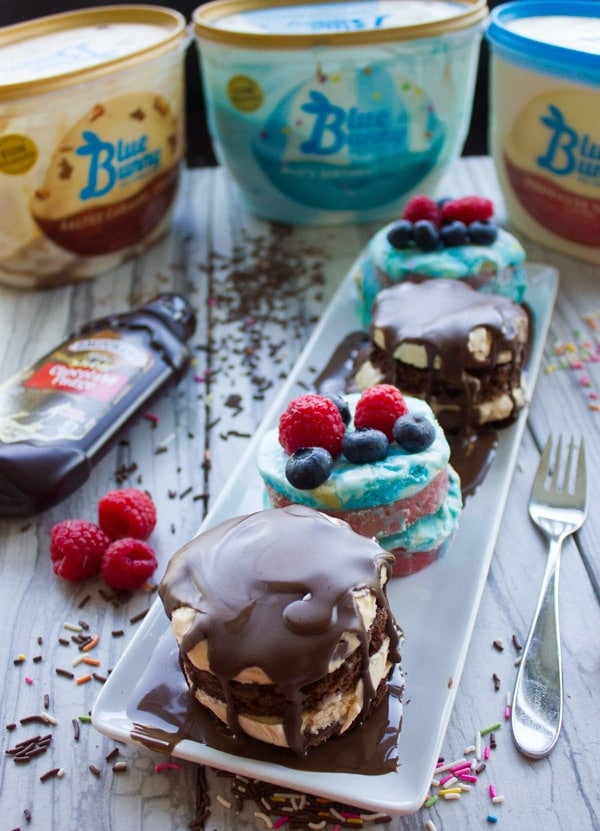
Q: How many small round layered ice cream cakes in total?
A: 4